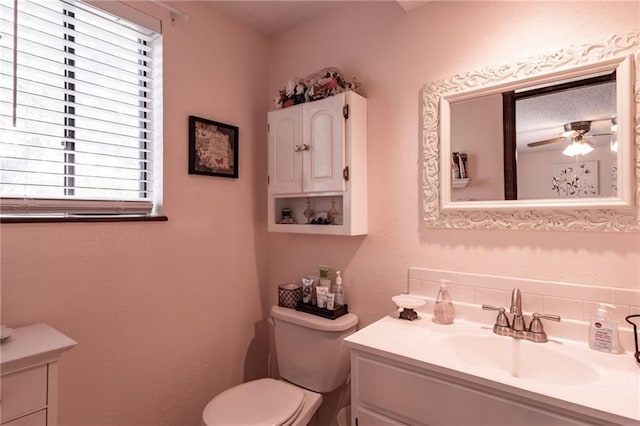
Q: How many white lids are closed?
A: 1